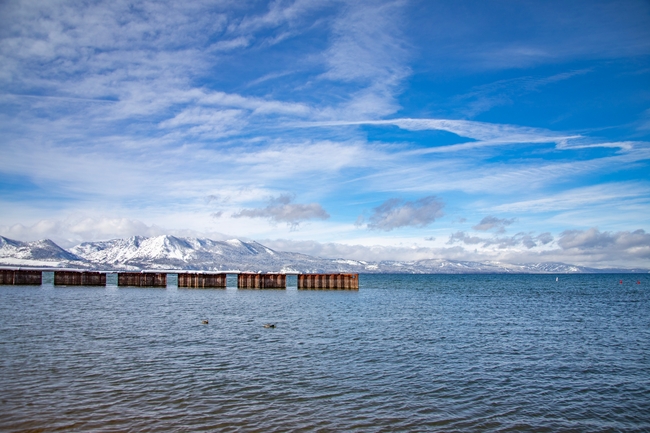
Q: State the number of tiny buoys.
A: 3